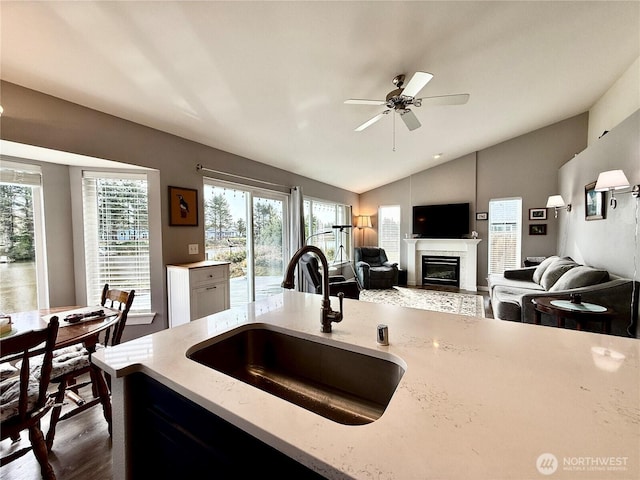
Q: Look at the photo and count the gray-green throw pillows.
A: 3